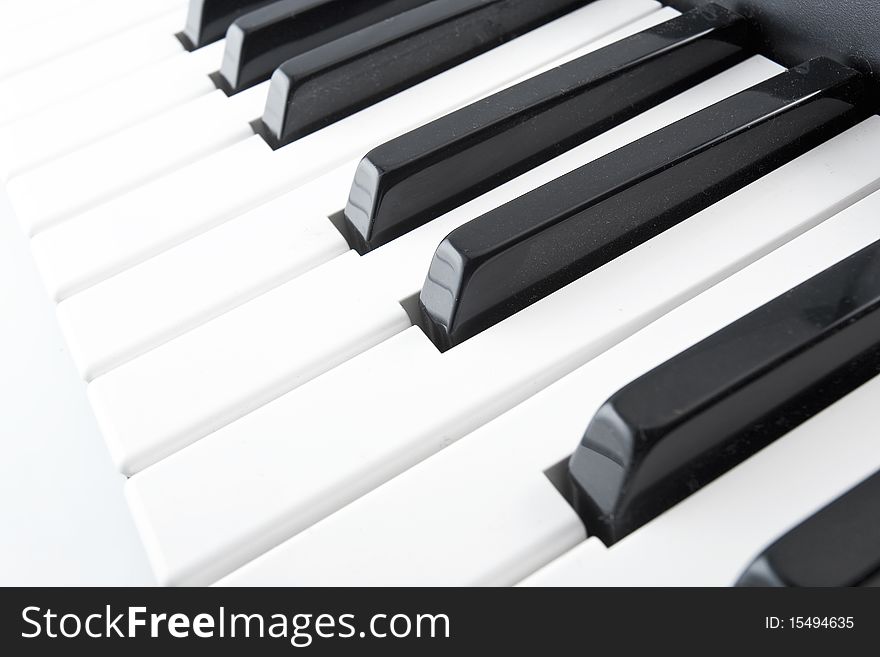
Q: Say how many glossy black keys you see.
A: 7